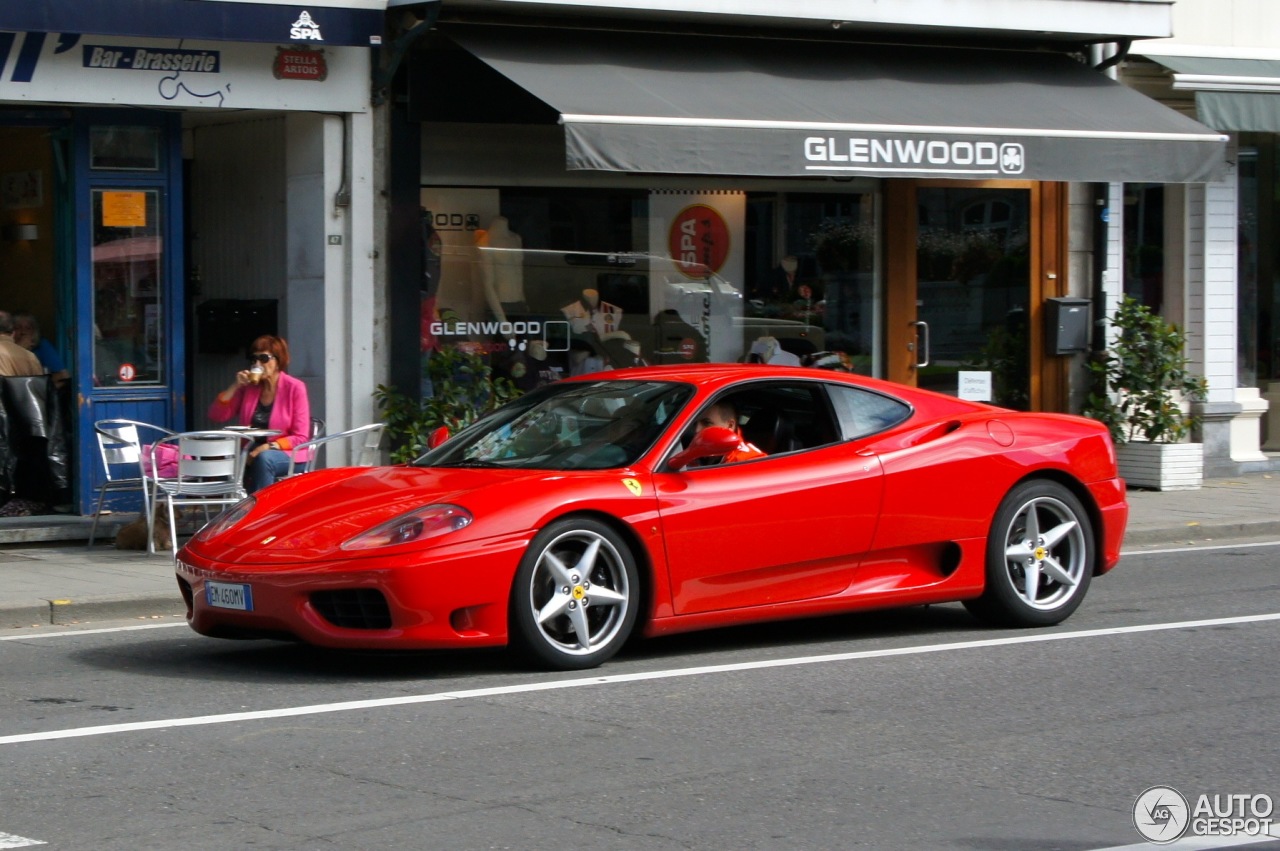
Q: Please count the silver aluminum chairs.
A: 4